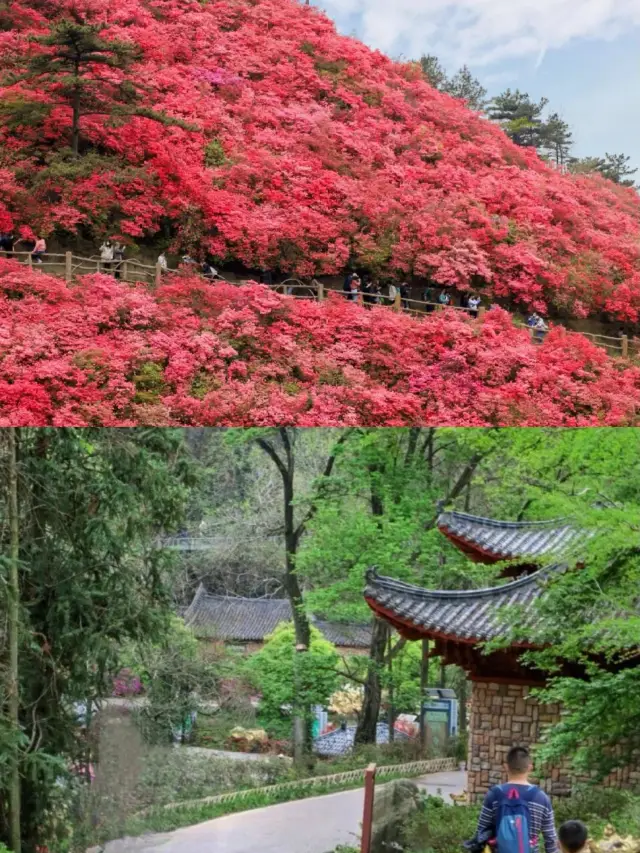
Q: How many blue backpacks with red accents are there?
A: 1